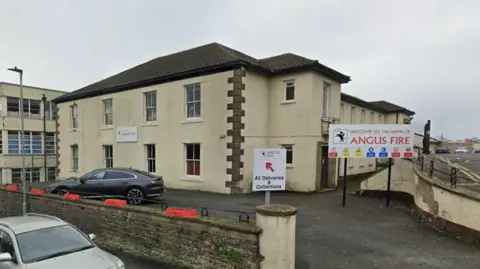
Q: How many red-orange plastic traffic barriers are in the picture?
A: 5